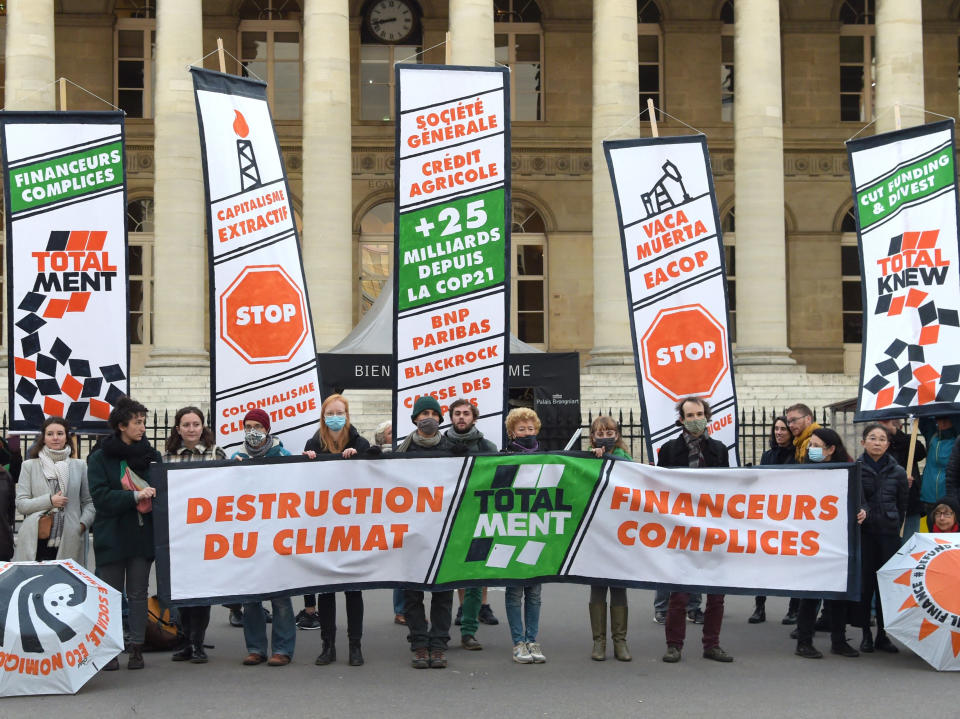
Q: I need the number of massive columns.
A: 7